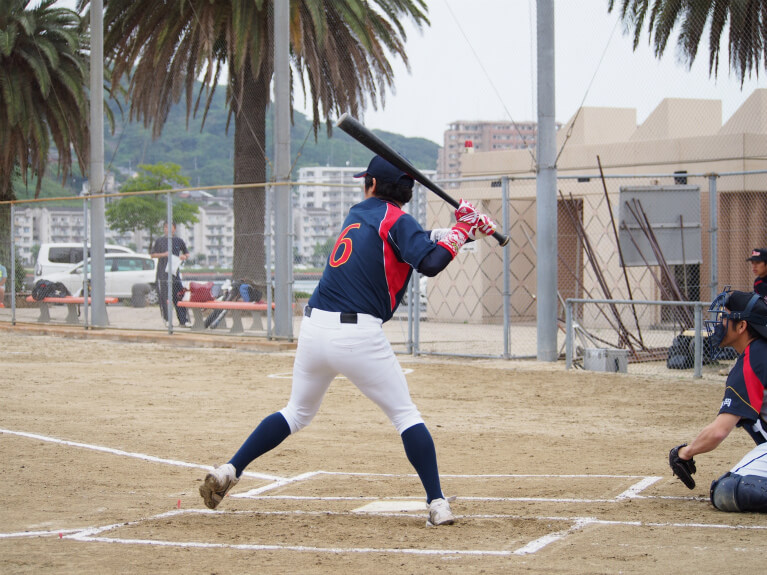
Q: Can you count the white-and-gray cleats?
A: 2